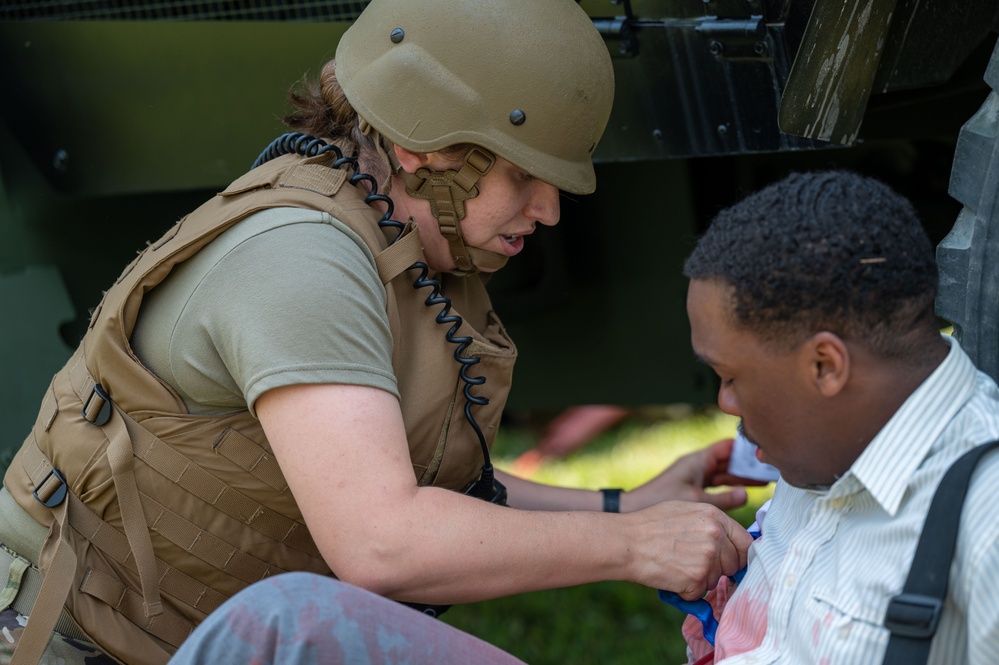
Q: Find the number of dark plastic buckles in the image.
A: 3